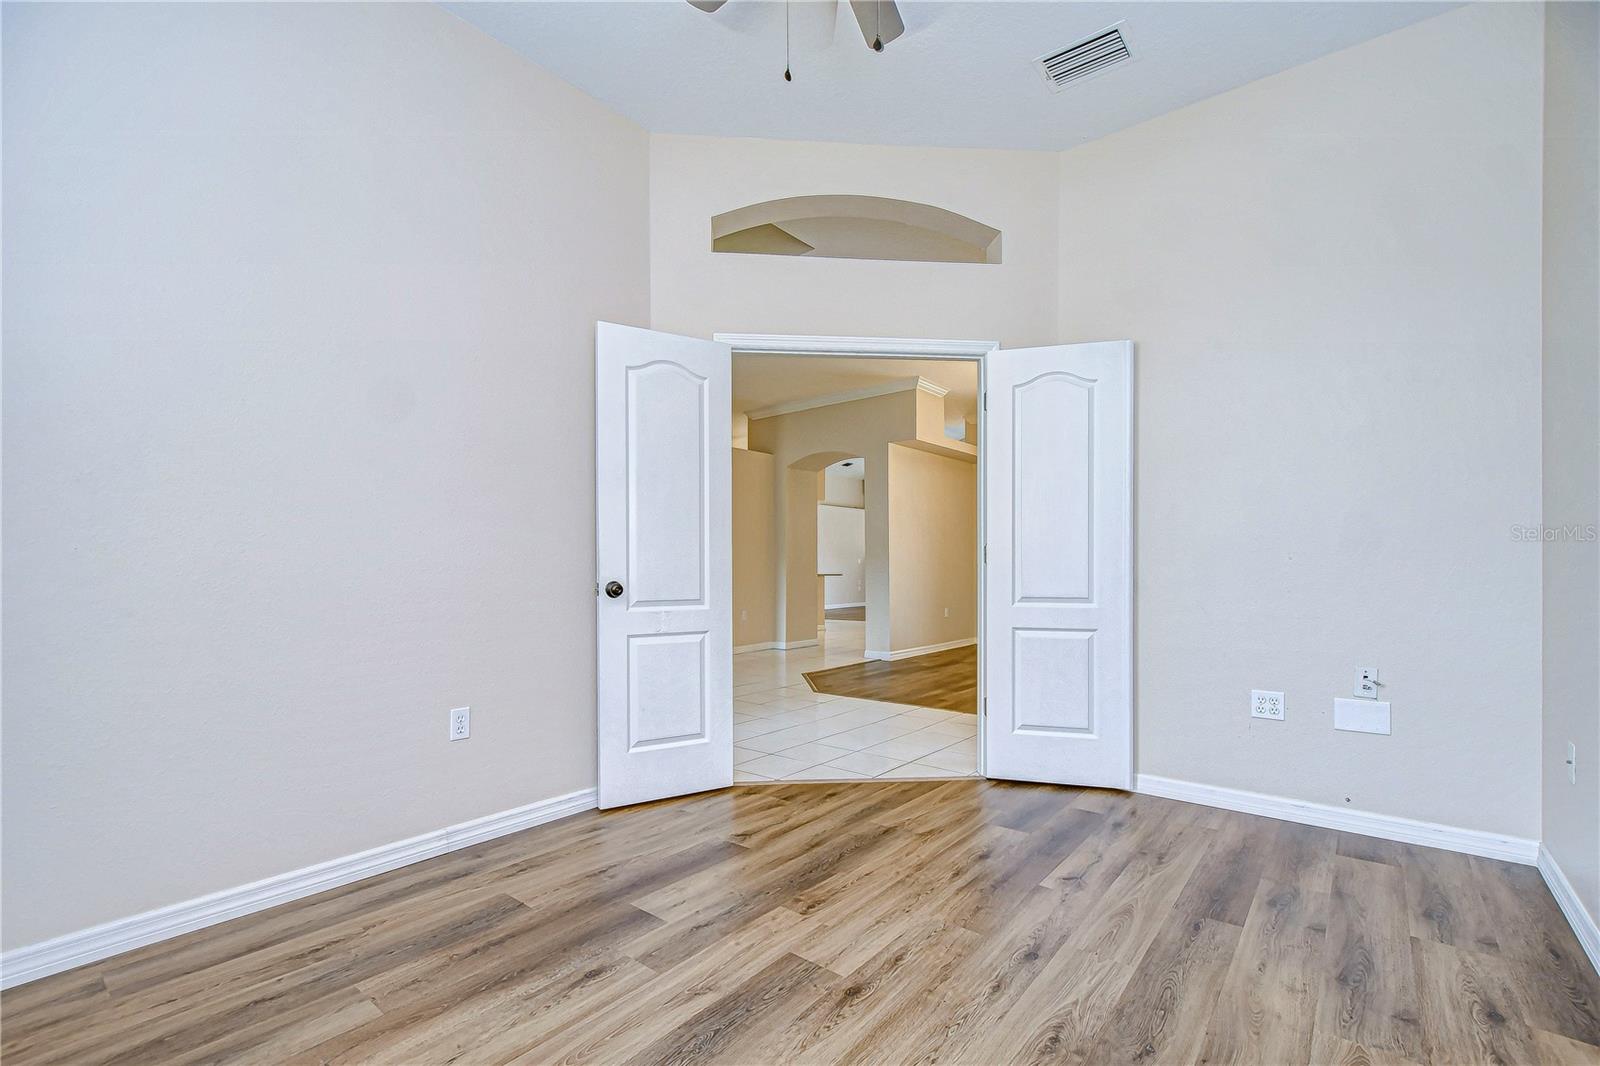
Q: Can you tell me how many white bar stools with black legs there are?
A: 0